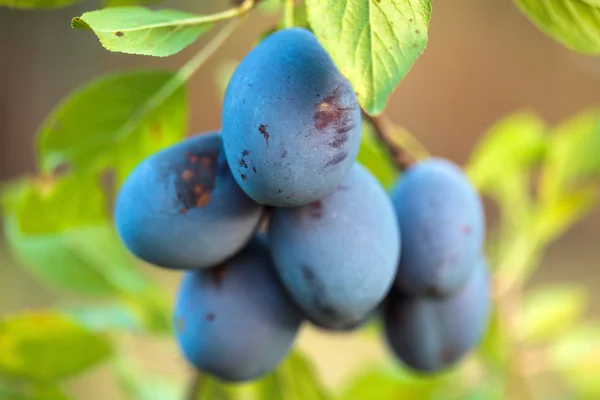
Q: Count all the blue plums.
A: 6